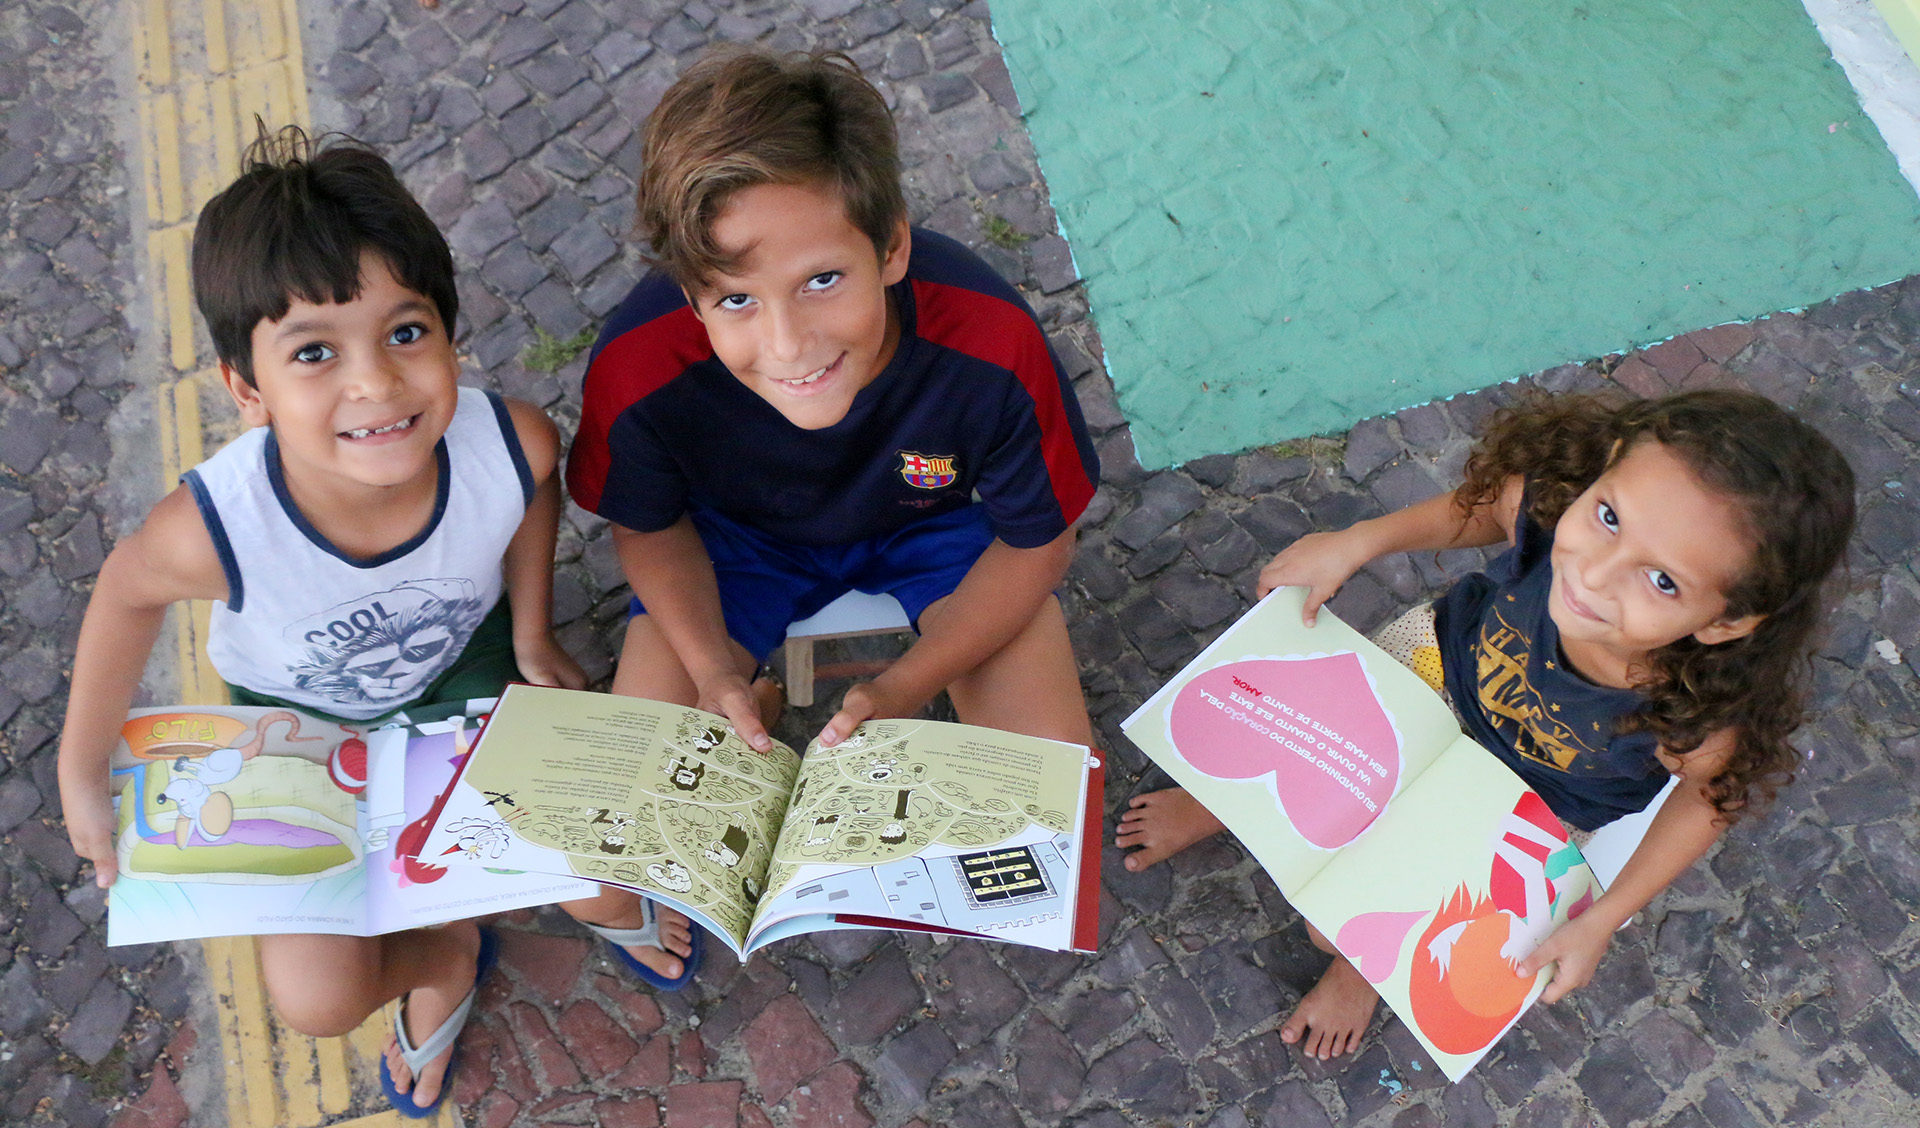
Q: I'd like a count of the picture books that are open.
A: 3